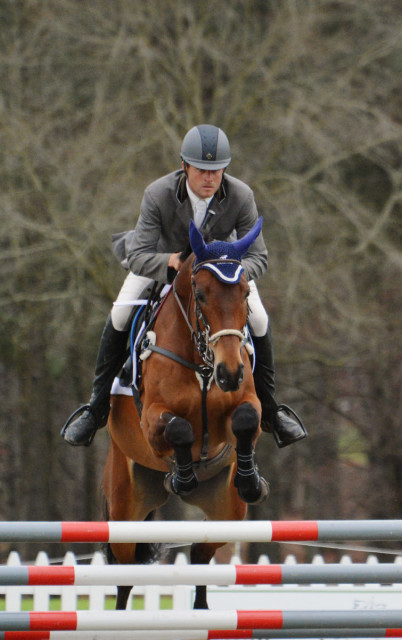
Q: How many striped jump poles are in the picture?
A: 4